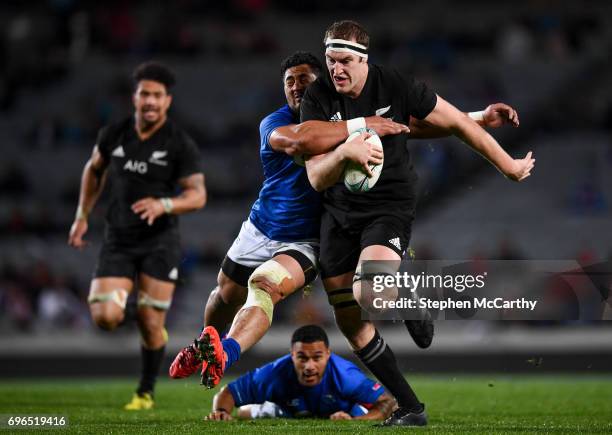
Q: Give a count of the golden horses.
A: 0